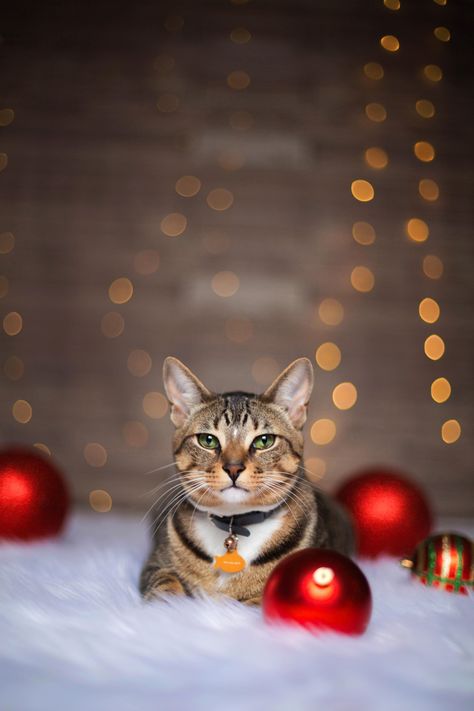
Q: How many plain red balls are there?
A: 3